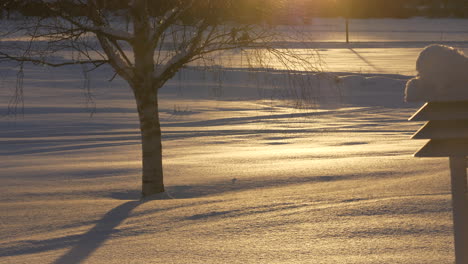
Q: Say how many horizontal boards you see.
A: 3